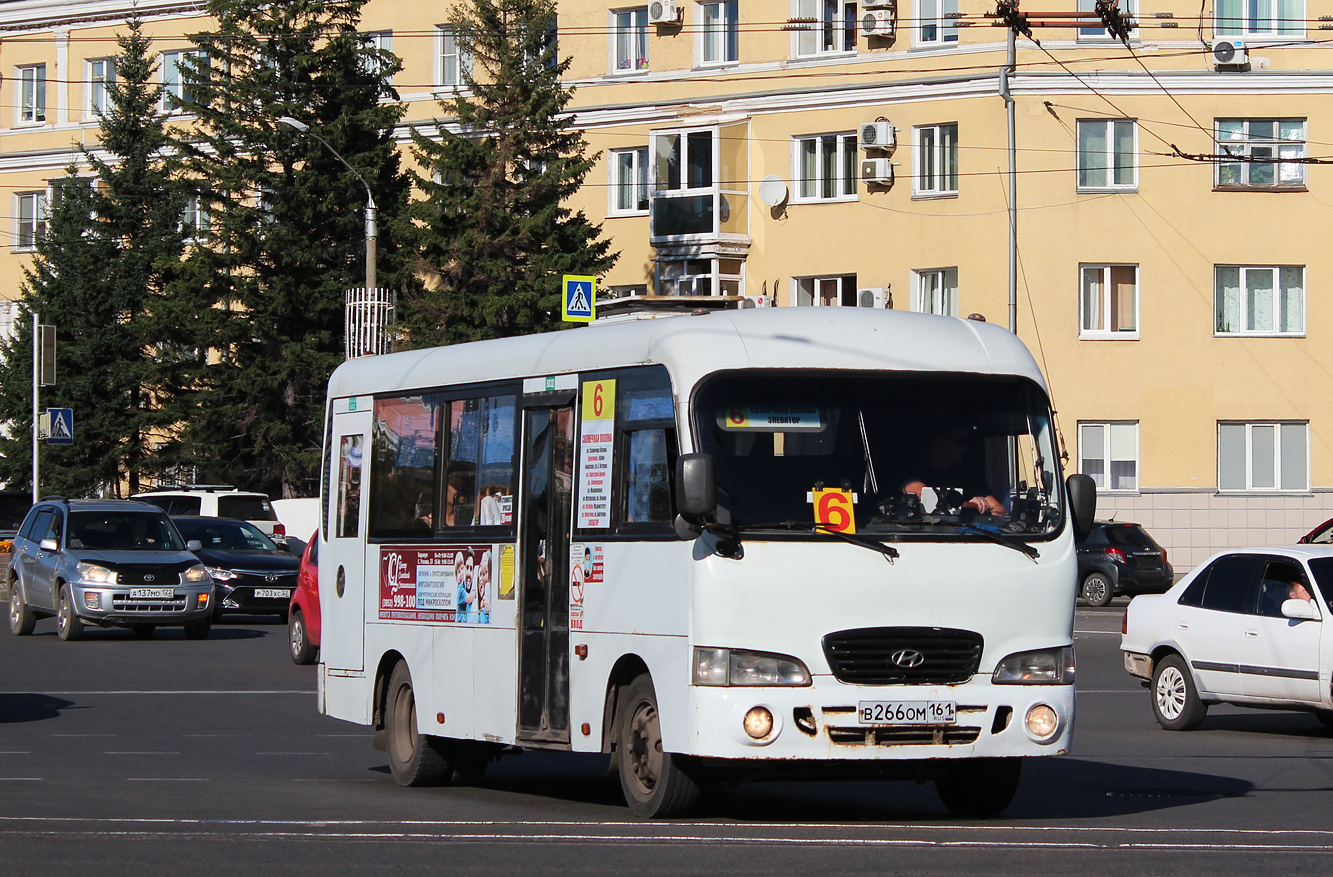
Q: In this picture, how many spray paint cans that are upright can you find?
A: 0